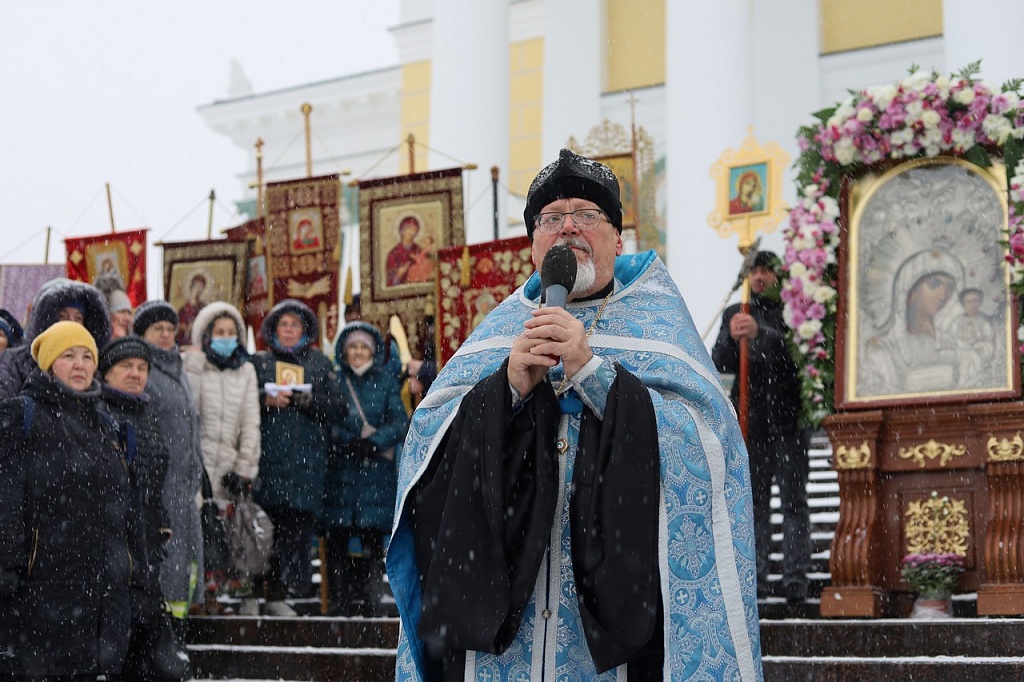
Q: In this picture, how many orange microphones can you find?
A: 0